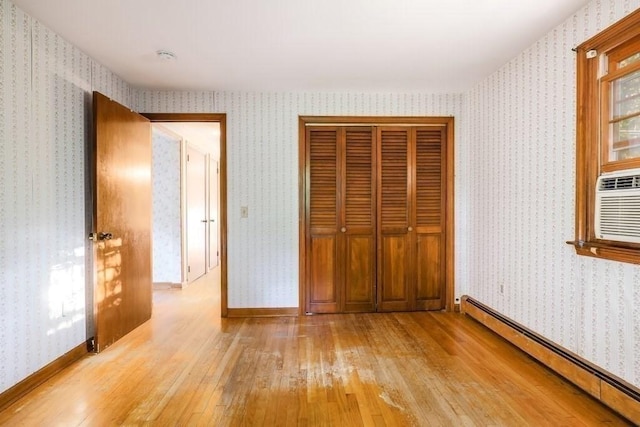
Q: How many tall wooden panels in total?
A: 4